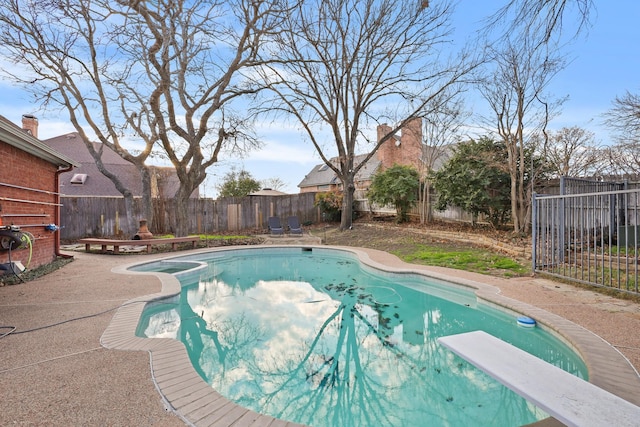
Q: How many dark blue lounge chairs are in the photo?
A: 2